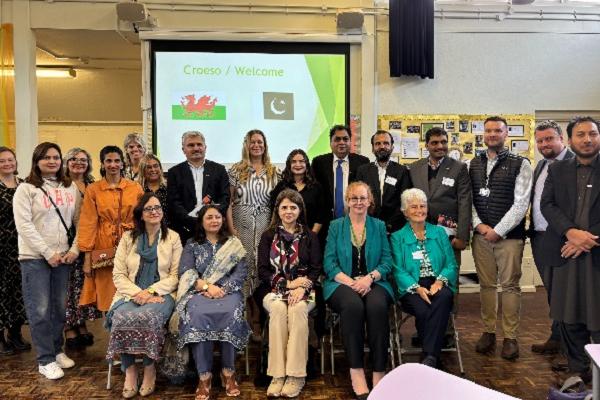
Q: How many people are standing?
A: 15